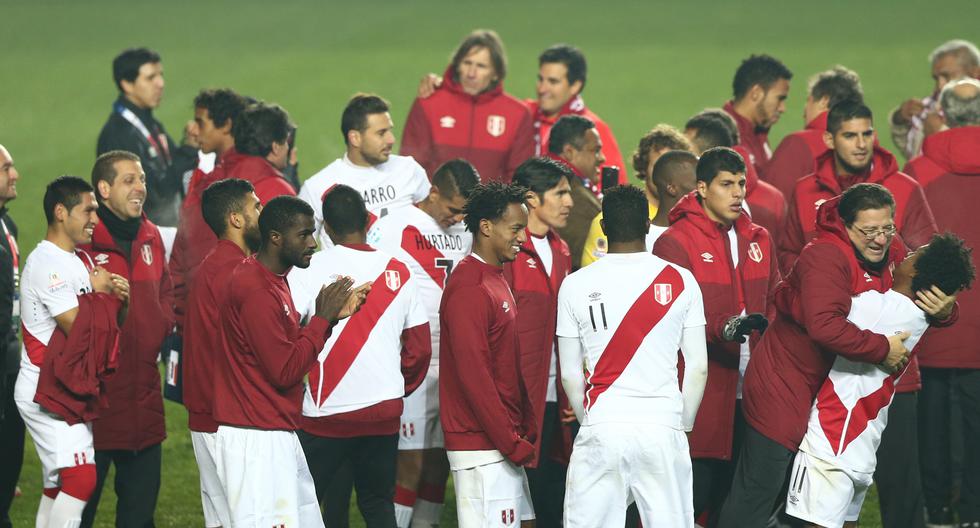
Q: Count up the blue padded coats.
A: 0